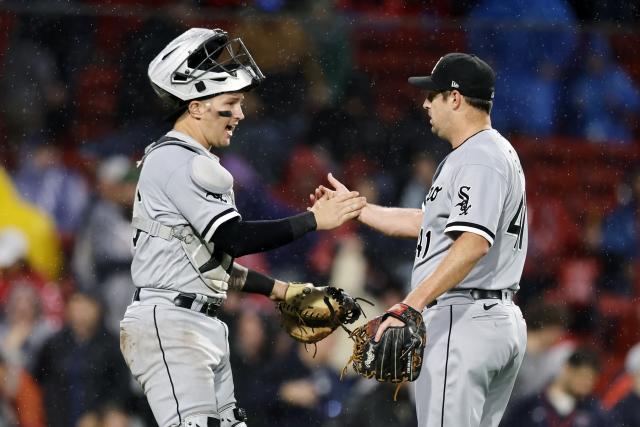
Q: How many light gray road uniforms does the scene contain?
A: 2